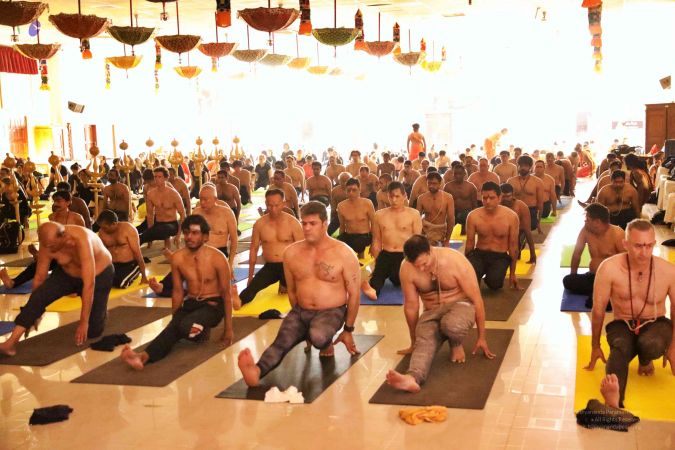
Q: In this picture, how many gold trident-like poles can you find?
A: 10